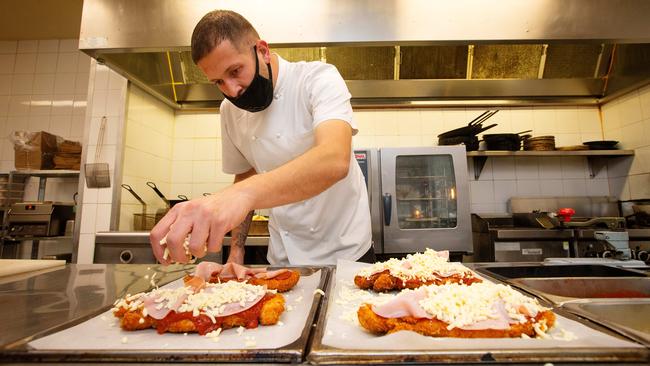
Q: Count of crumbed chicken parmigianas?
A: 4